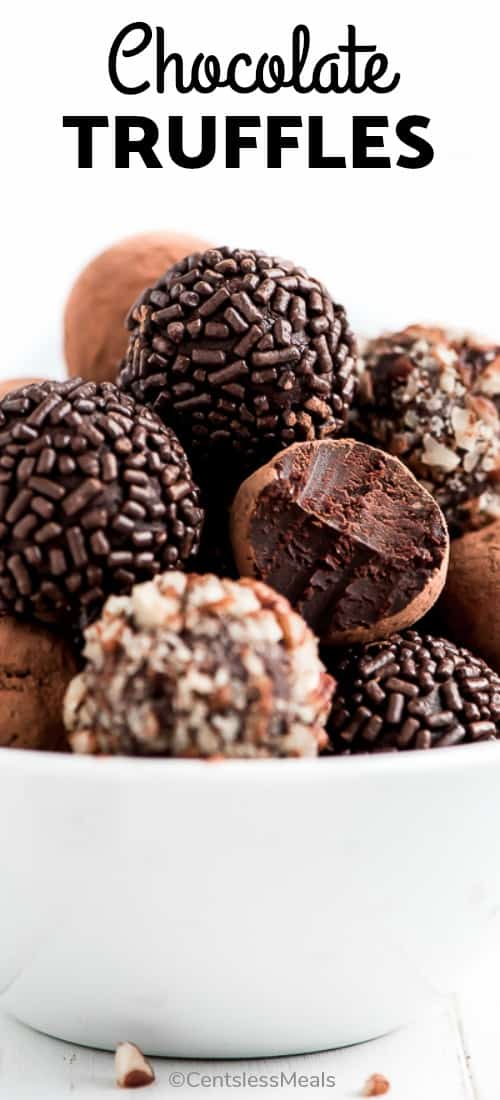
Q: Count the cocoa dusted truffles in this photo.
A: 5